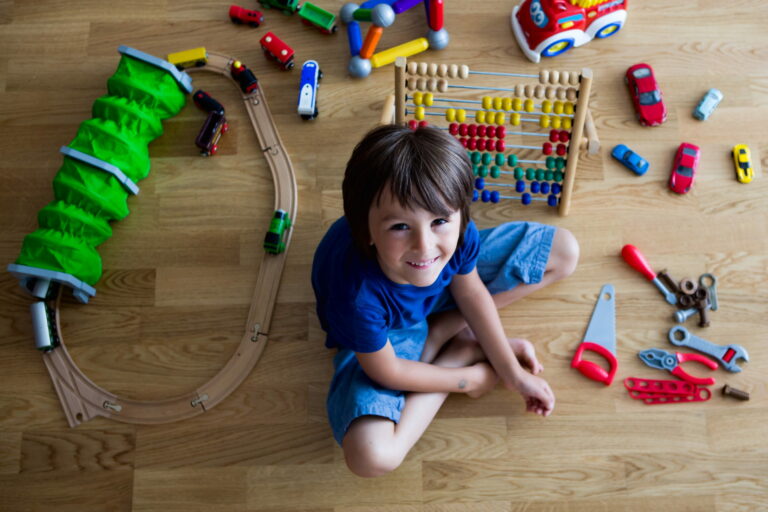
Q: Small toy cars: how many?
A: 5